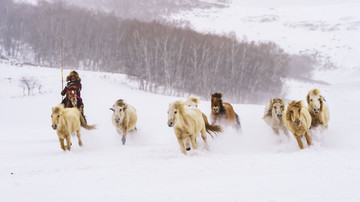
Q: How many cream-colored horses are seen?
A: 7